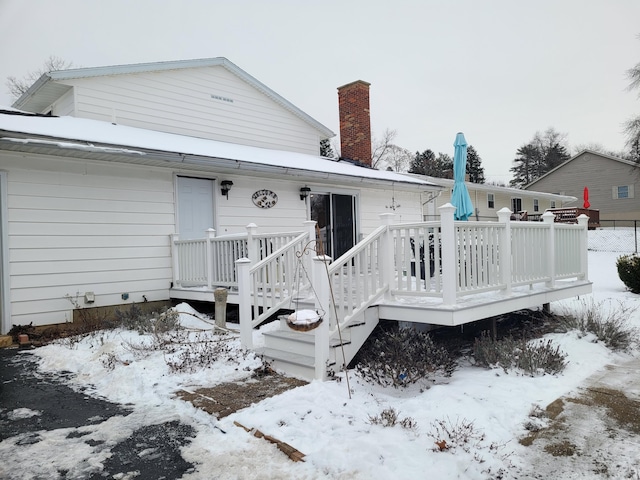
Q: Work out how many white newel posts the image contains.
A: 11